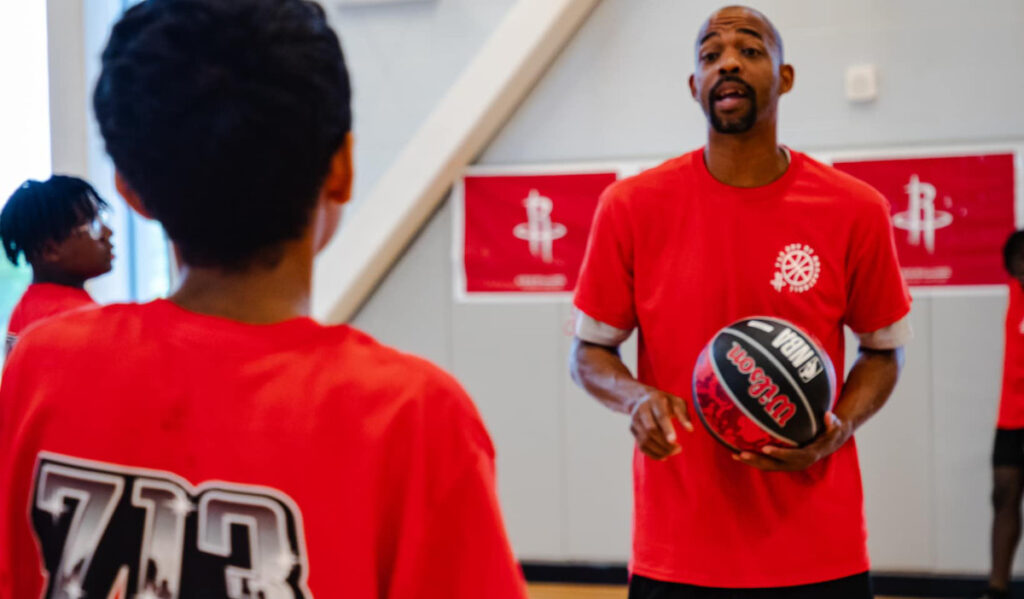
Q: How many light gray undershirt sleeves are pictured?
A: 2